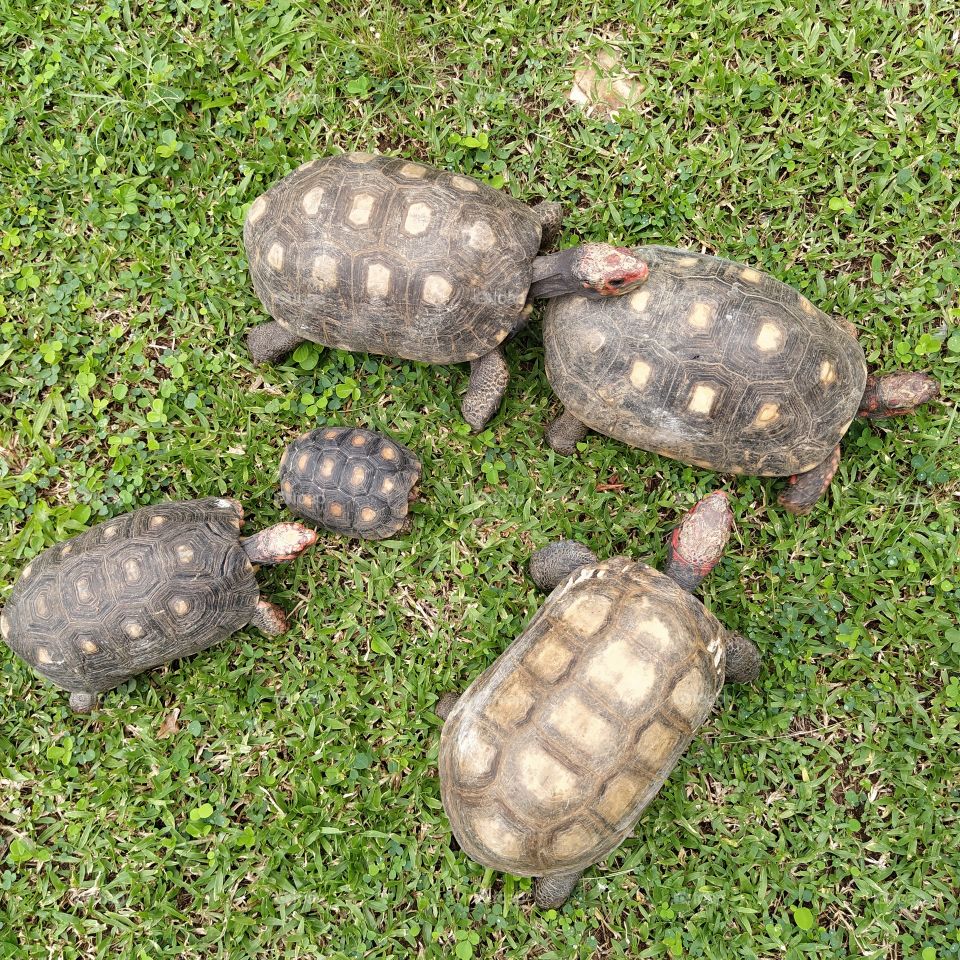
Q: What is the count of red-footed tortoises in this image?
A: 5